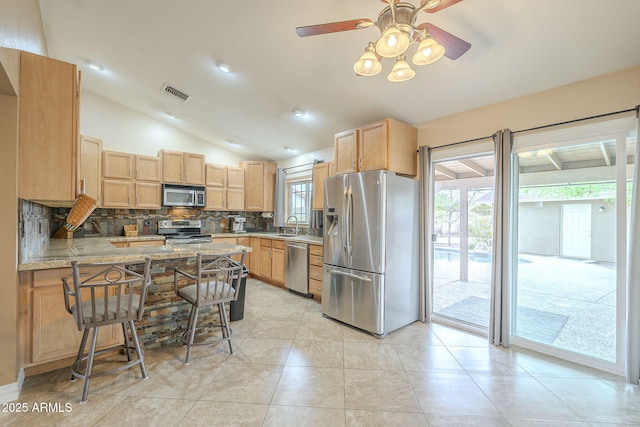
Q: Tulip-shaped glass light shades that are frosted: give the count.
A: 4